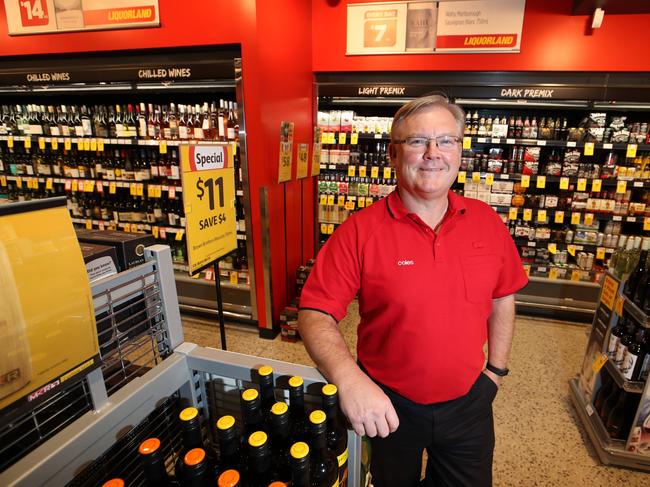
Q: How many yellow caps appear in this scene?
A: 10